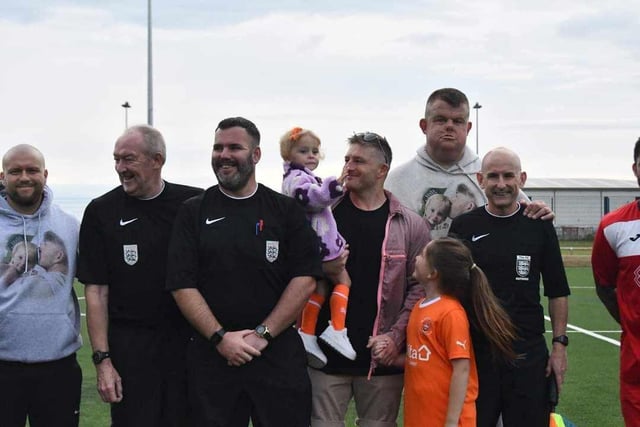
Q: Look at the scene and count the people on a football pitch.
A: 9